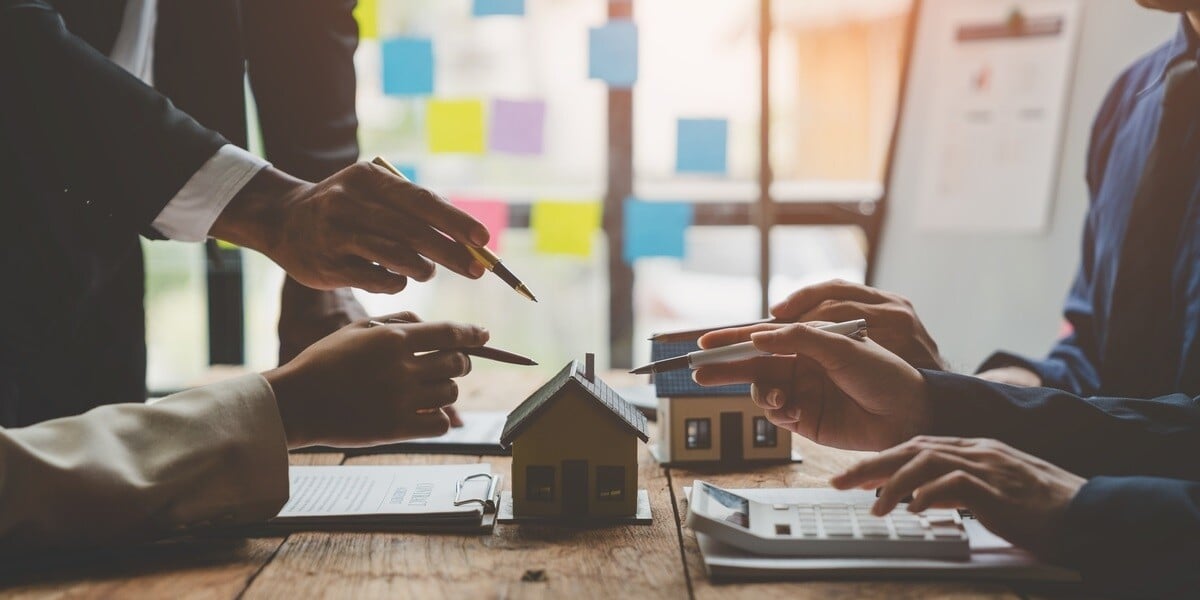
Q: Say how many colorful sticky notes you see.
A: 11